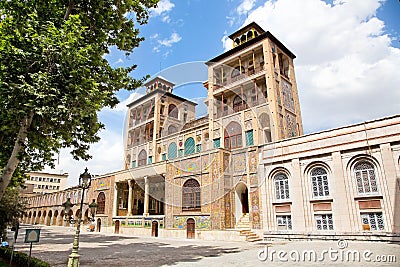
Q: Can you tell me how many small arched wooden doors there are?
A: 4